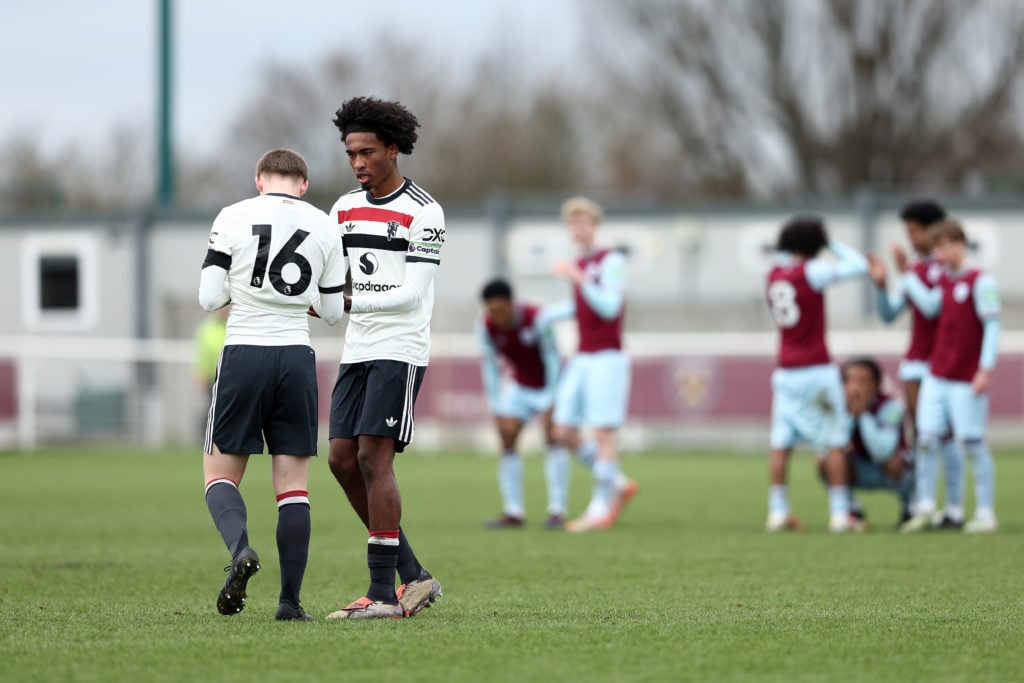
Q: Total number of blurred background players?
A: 6